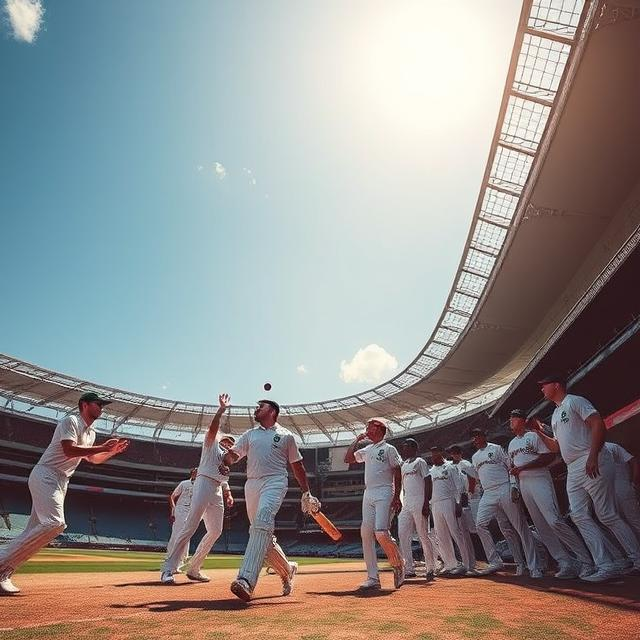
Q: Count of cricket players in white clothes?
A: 12